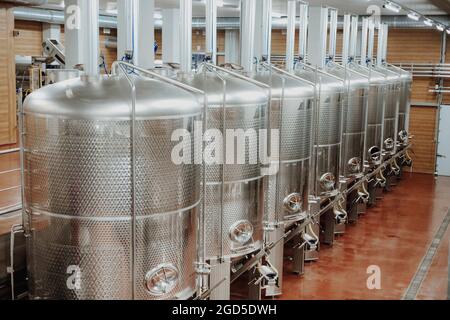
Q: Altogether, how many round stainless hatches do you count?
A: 8